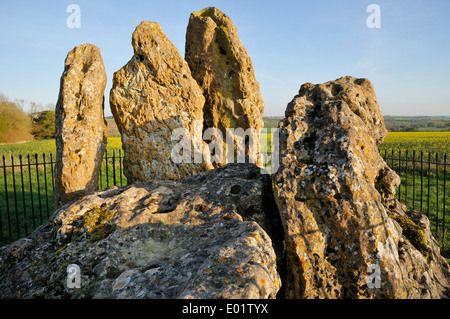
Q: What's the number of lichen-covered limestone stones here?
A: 5